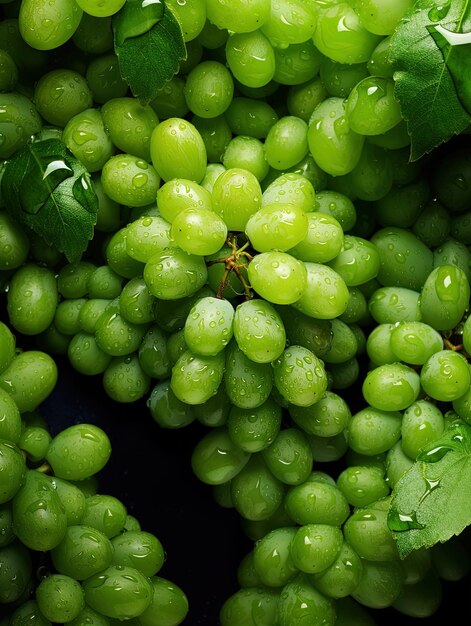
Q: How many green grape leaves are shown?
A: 4